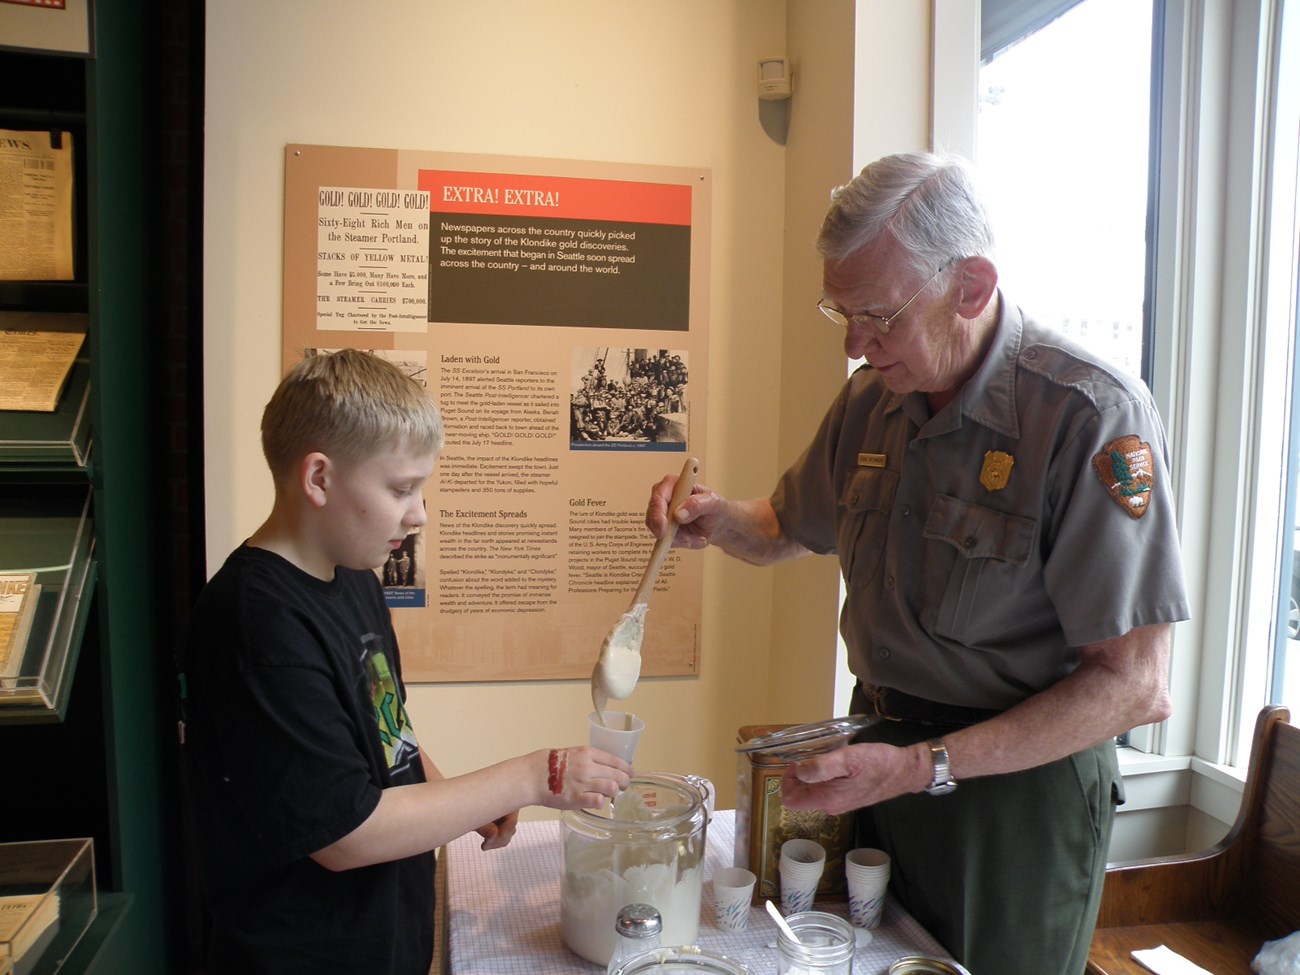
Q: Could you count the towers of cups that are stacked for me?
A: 2